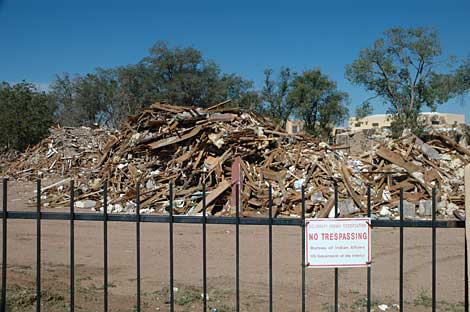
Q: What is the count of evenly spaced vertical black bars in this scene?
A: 14